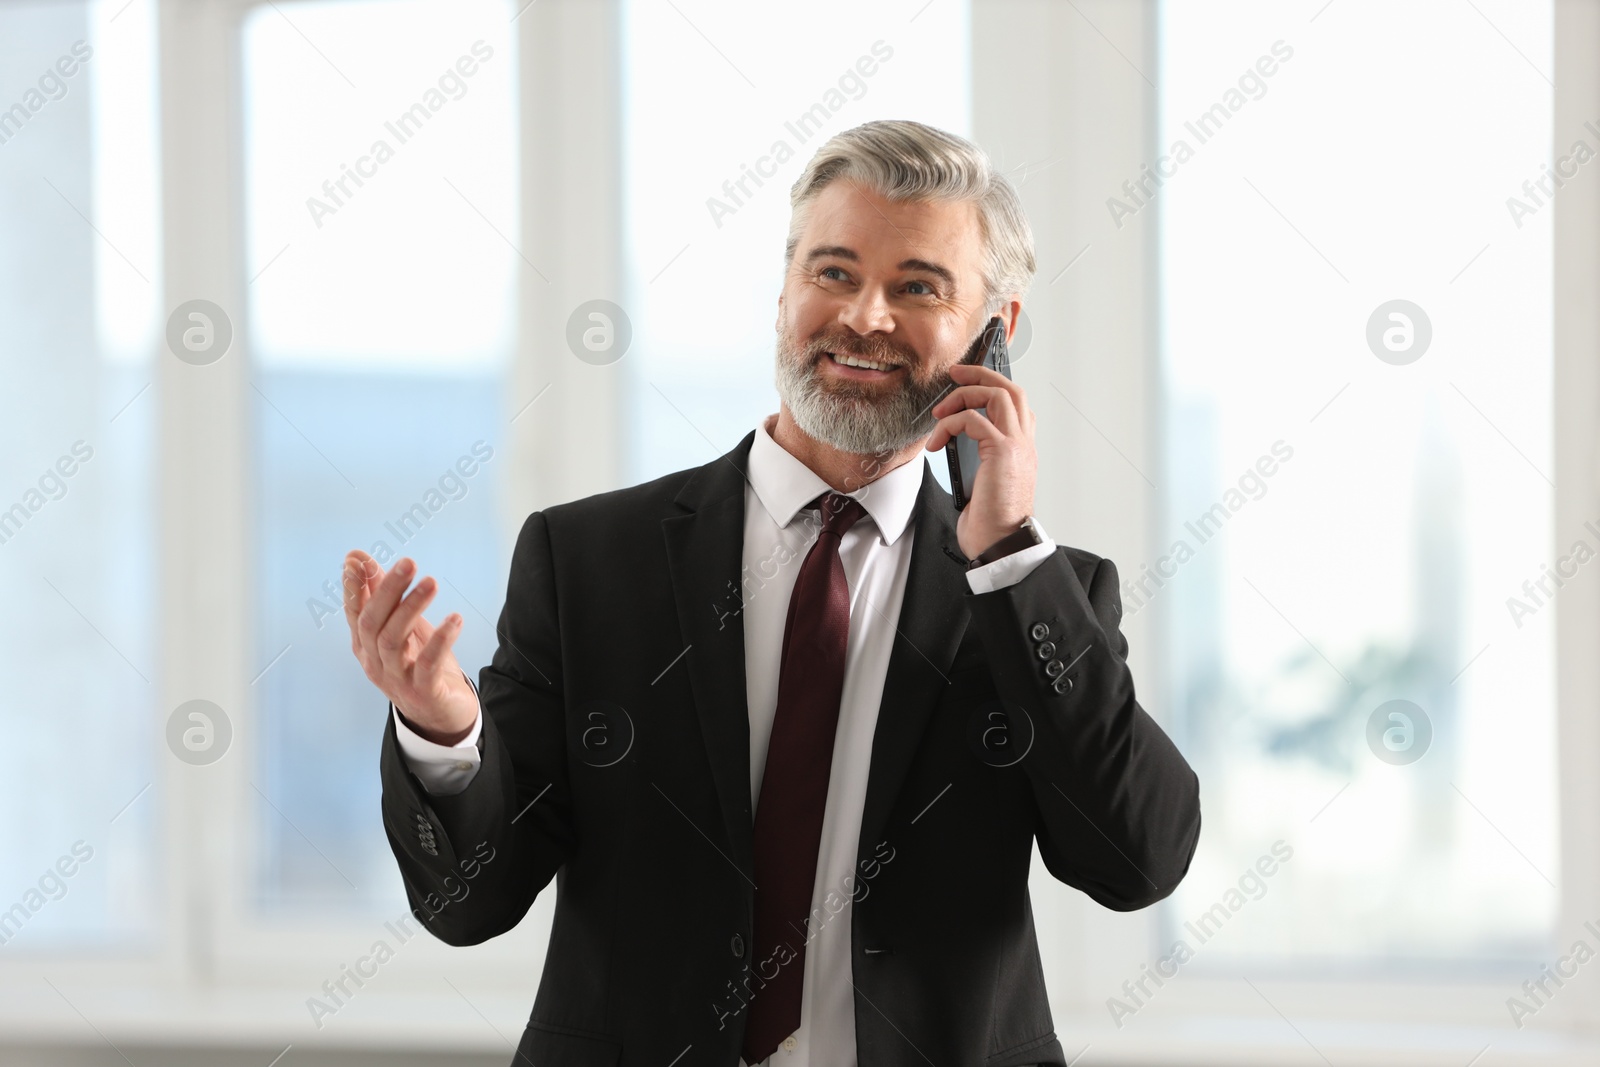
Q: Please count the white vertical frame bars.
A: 4